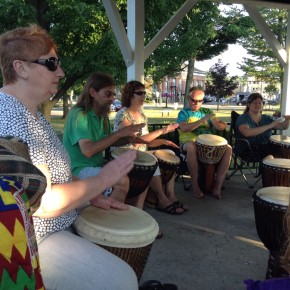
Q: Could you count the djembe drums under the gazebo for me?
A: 7